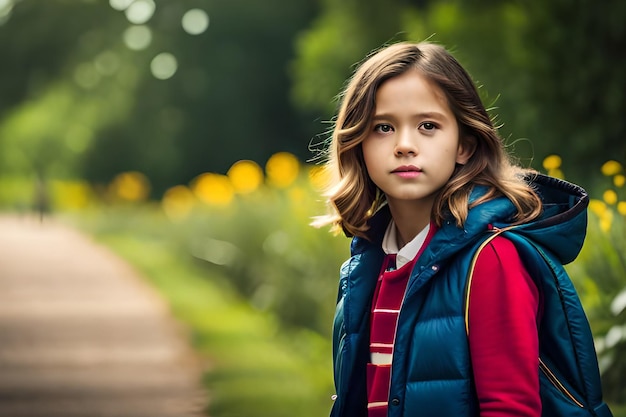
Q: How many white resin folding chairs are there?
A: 0